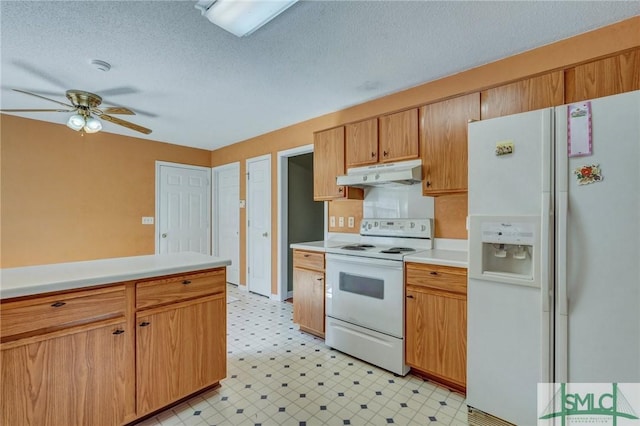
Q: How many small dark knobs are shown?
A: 12